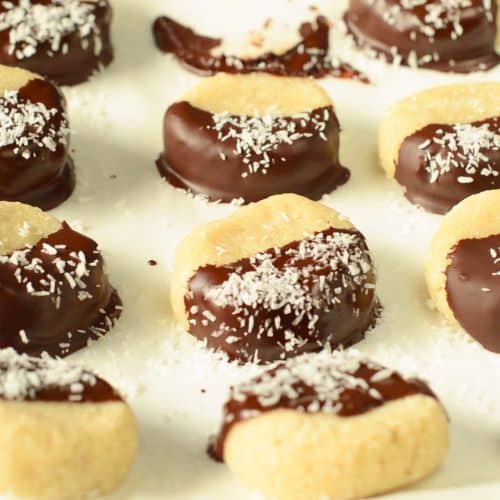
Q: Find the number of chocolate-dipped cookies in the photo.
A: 10